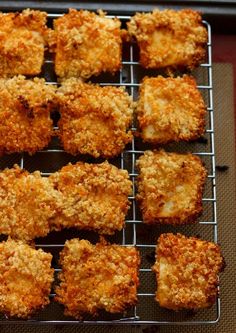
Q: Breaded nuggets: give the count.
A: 12